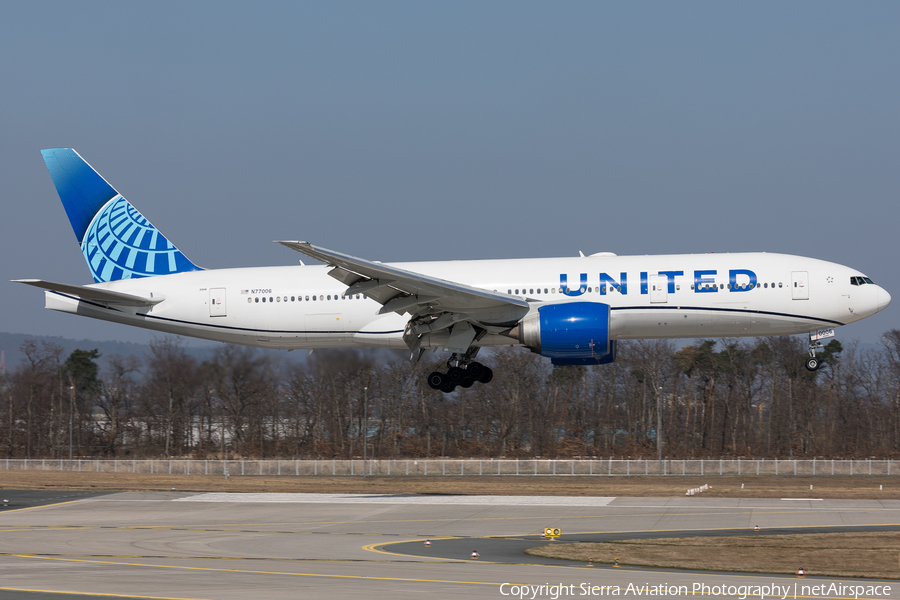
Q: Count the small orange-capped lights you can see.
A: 2